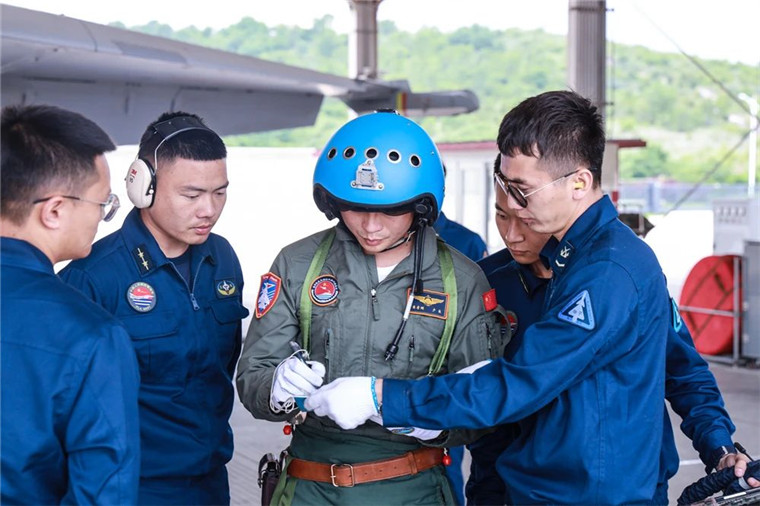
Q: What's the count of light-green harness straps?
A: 2